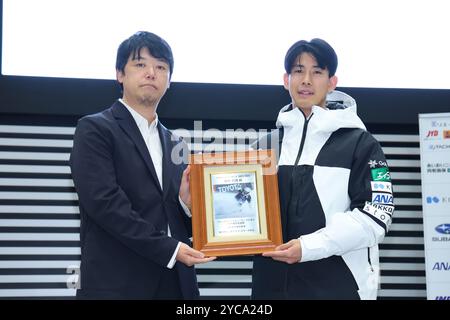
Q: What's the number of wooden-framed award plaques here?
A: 1